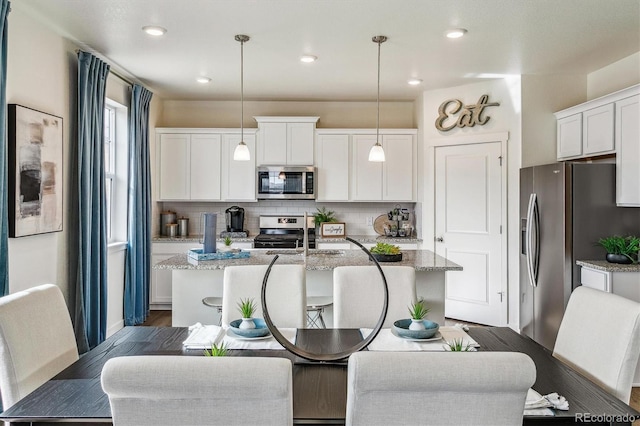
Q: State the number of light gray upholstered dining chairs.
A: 6